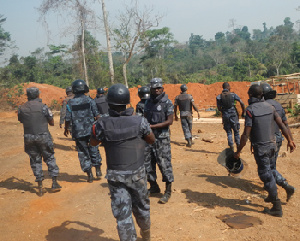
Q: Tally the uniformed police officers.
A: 11